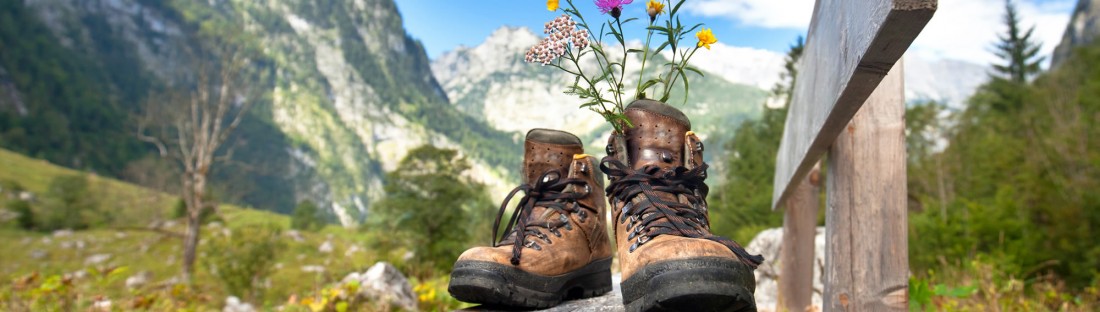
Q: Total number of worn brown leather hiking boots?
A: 2